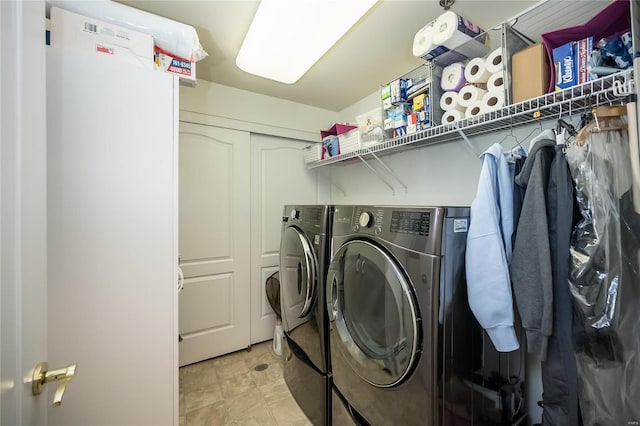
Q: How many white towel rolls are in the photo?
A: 11